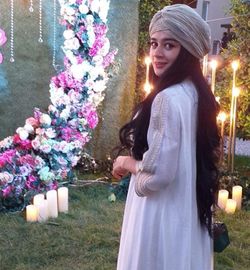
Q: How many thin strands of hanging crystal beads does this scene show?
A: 4